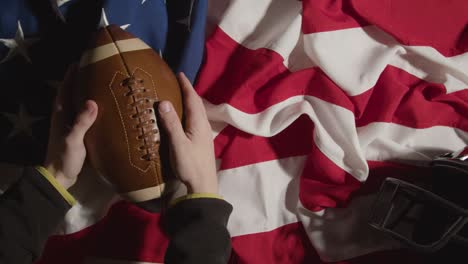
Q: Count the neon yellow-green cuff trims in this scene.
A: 2